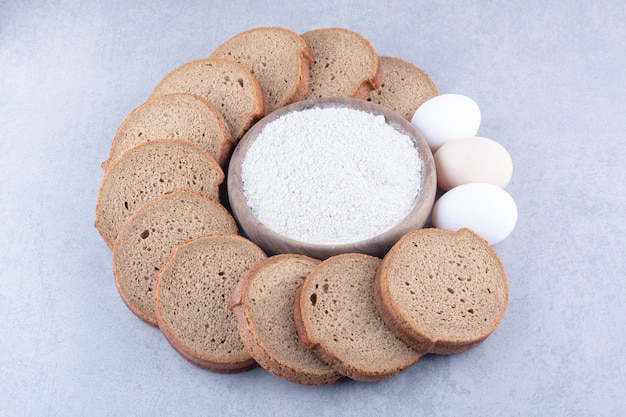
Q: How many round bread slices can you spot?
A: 11